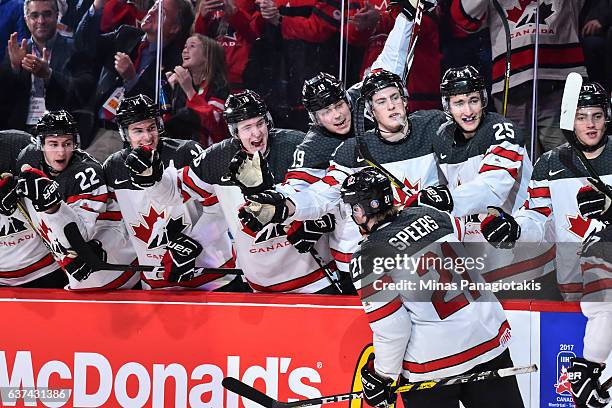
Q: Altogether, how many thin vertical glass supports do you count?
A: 3